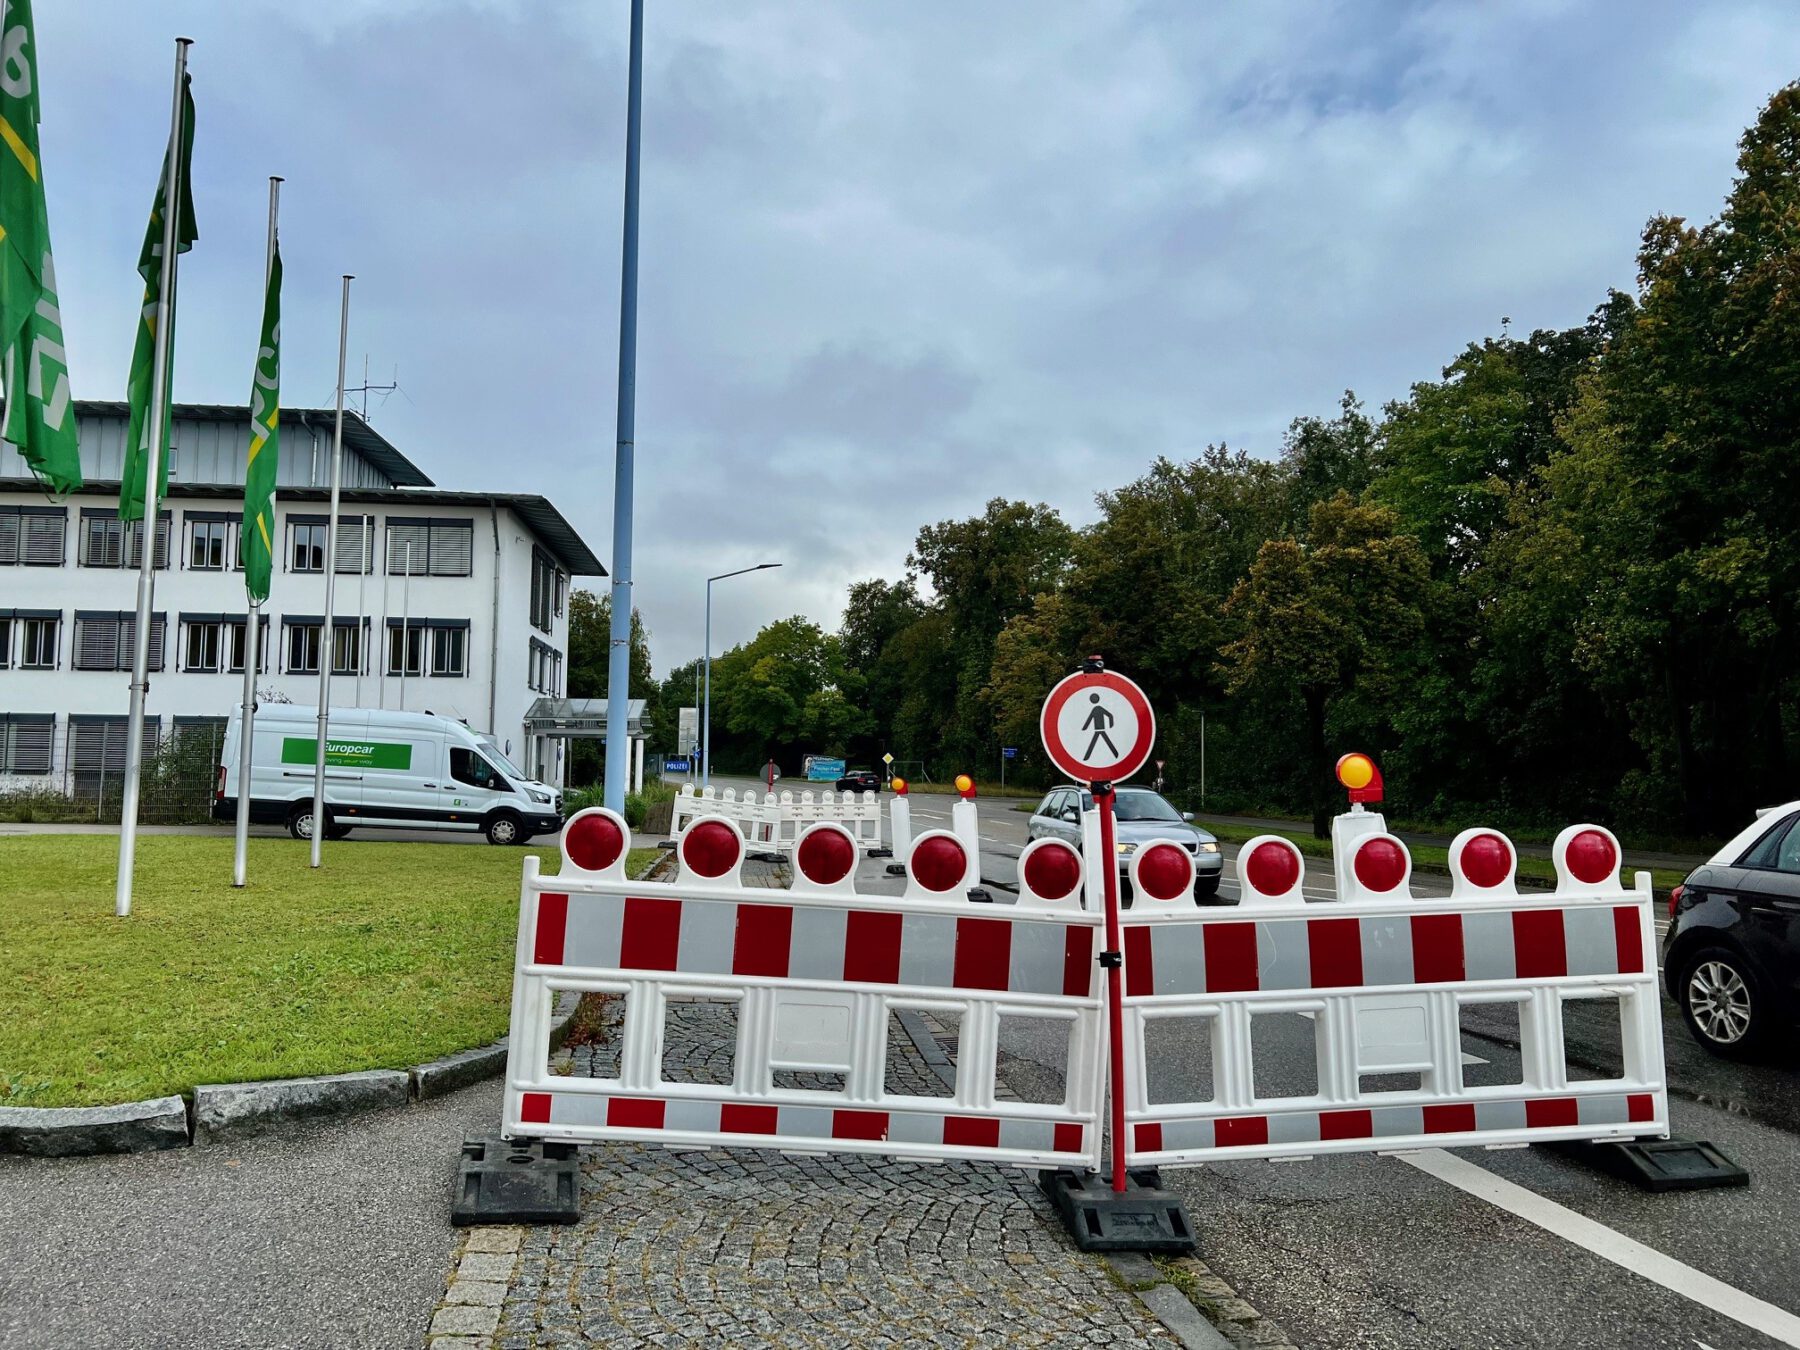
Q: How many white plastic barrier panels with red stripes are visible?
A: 2